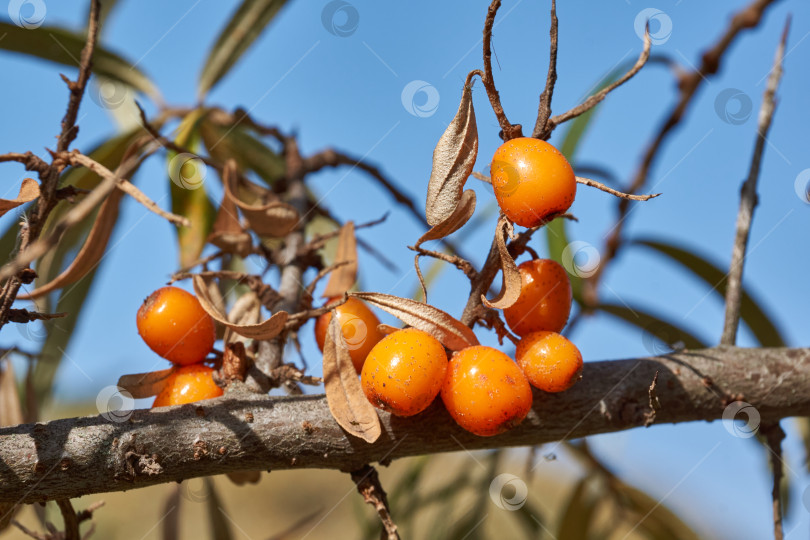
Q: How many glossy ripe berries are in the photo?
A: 8